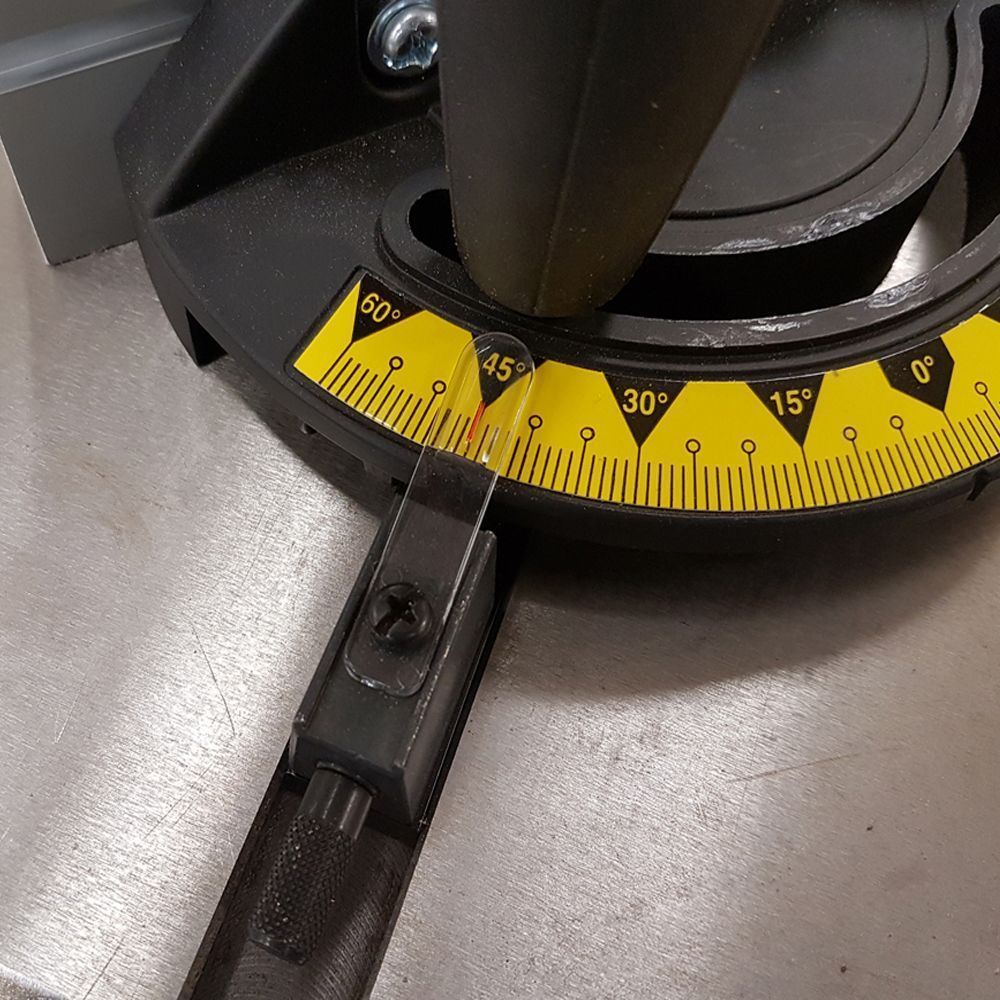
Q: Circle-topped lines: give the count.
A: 9